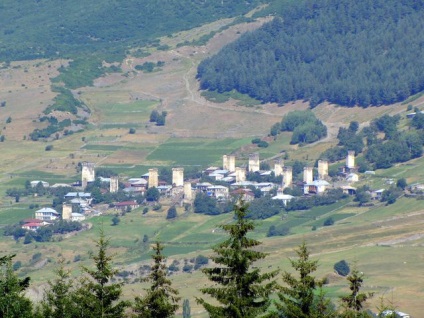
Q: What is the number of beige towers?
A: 15